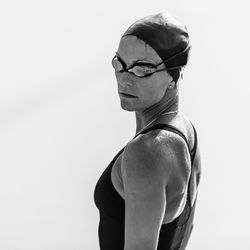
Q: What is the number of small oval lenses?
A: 2